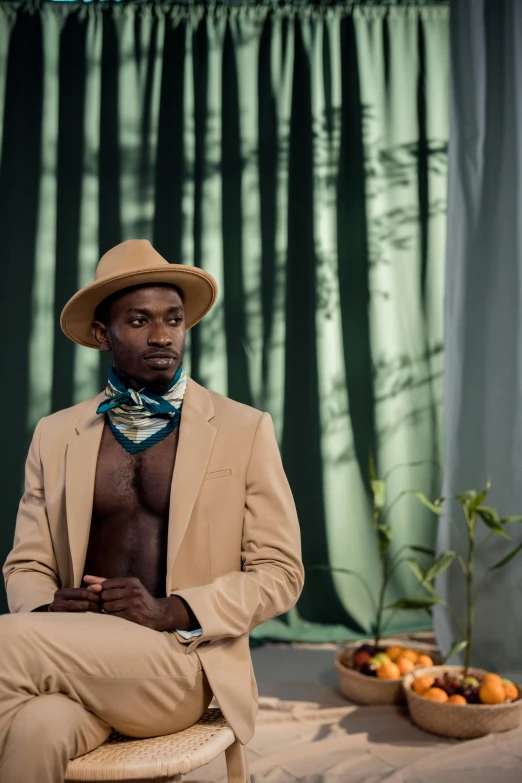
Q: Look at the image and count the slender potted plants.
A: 2